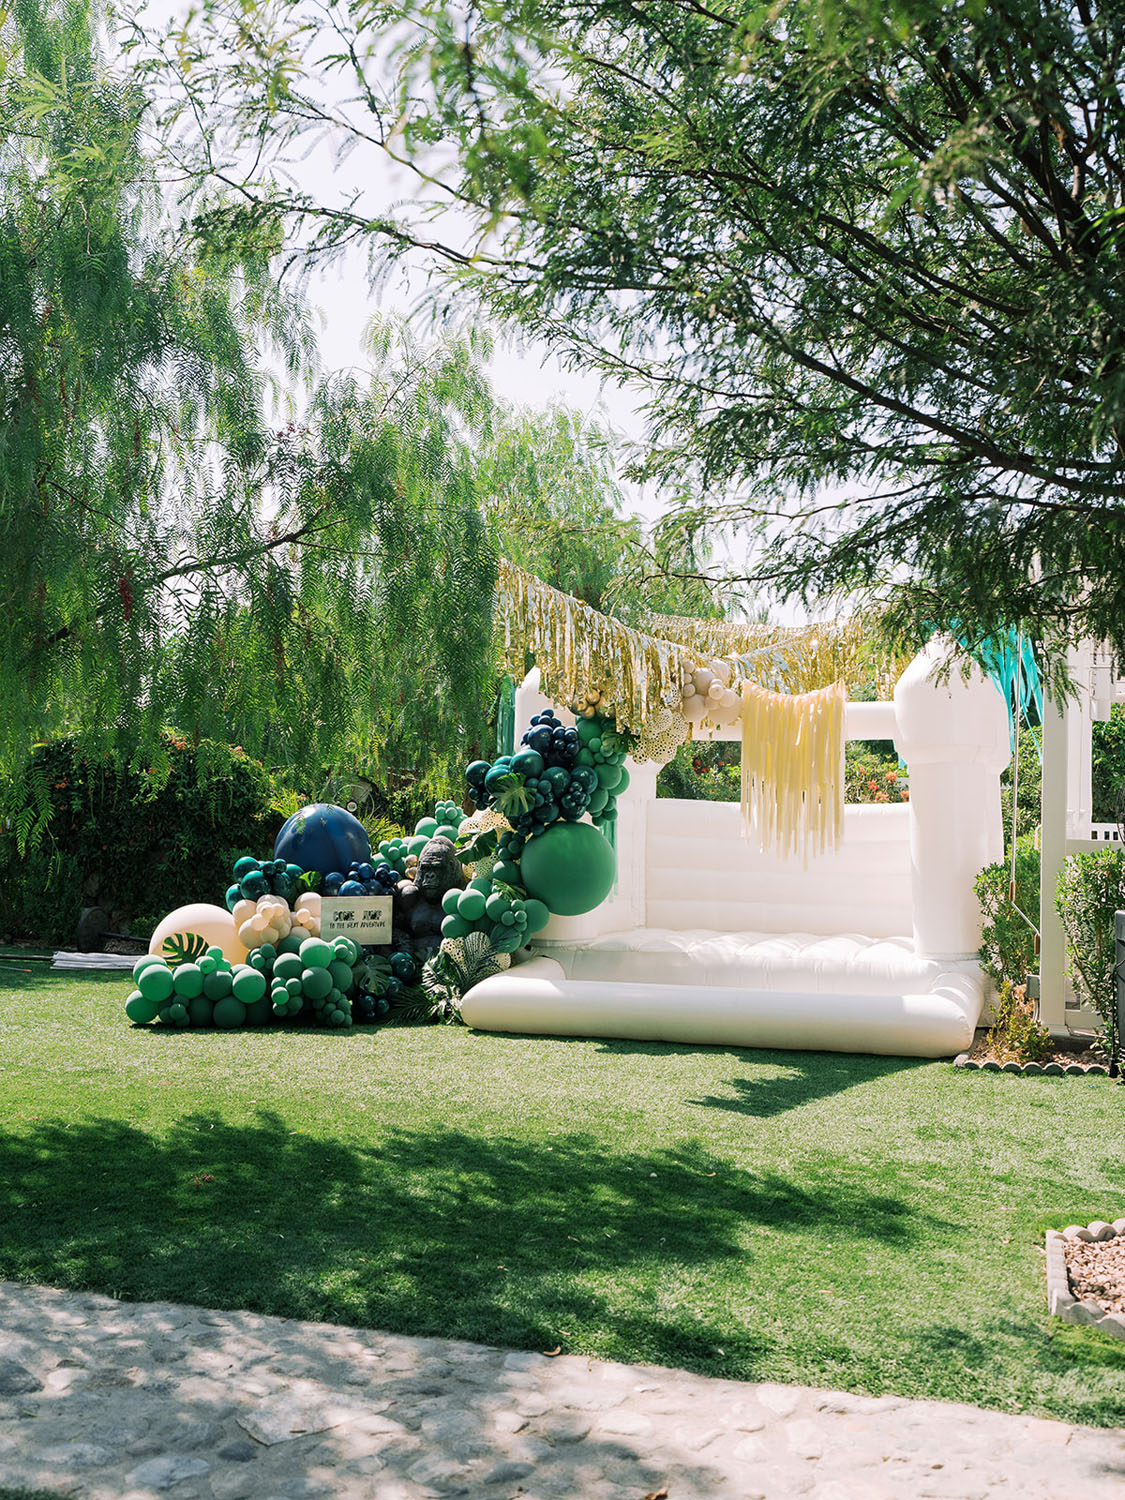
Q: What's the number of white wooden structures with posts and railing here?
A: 1